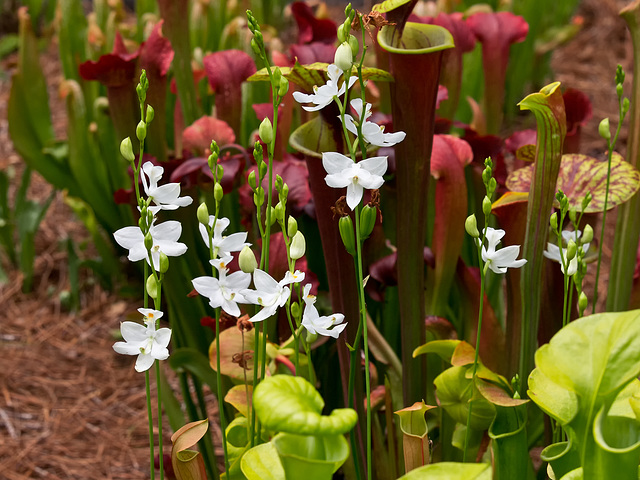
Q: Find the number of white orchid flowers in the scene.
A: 12